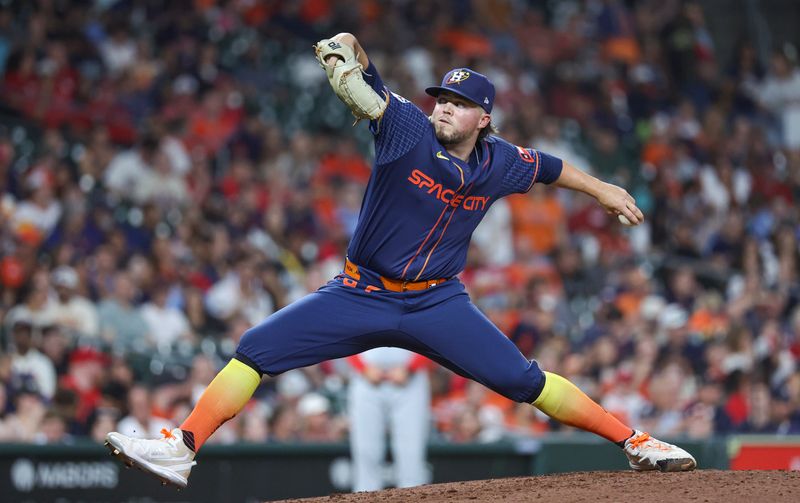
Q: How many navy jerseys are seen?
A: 1